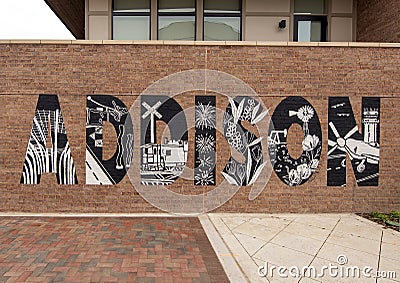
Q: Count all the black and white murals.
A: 7